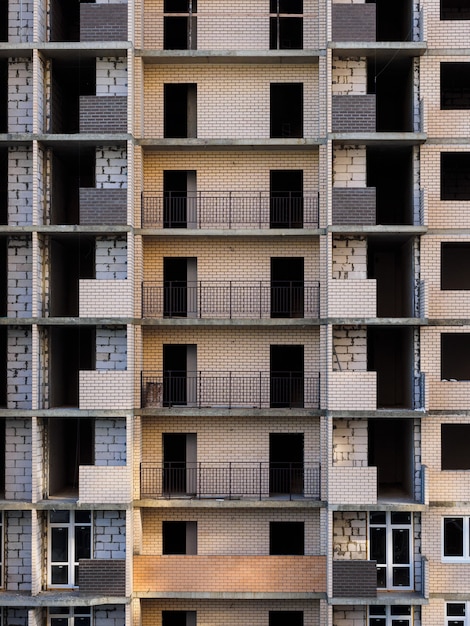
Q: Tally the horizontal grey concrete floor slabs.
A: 7